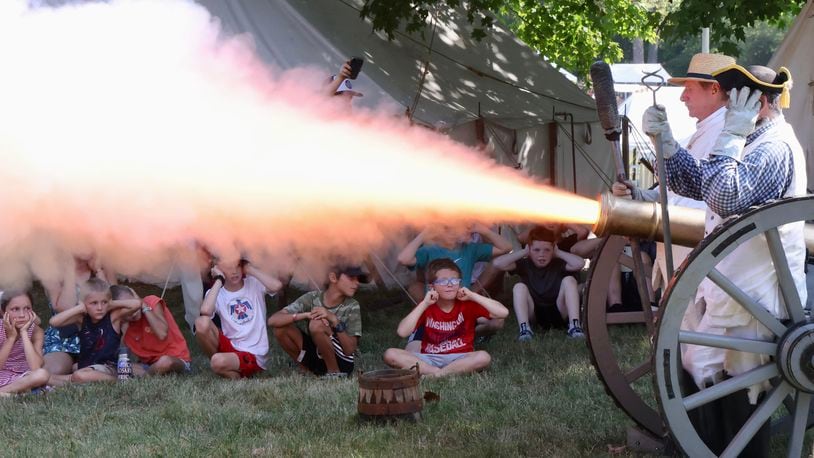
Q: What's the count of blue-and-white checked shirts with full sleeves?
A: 1